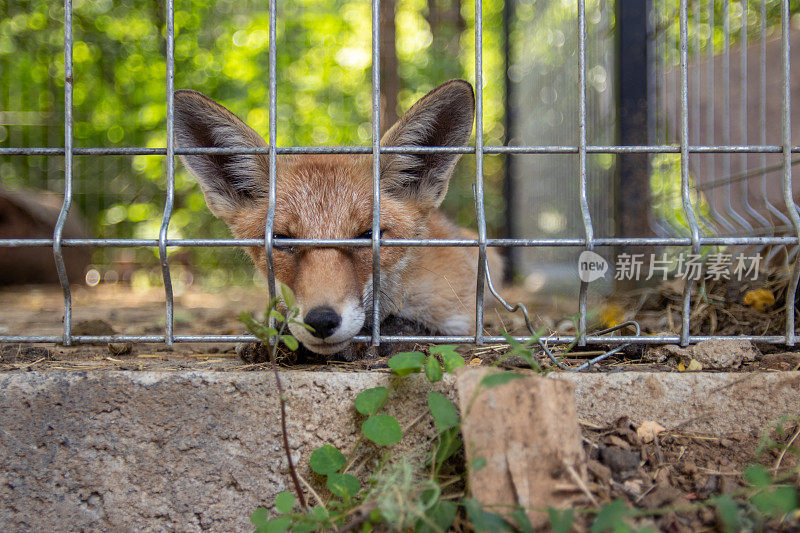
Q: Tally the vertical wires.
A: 8